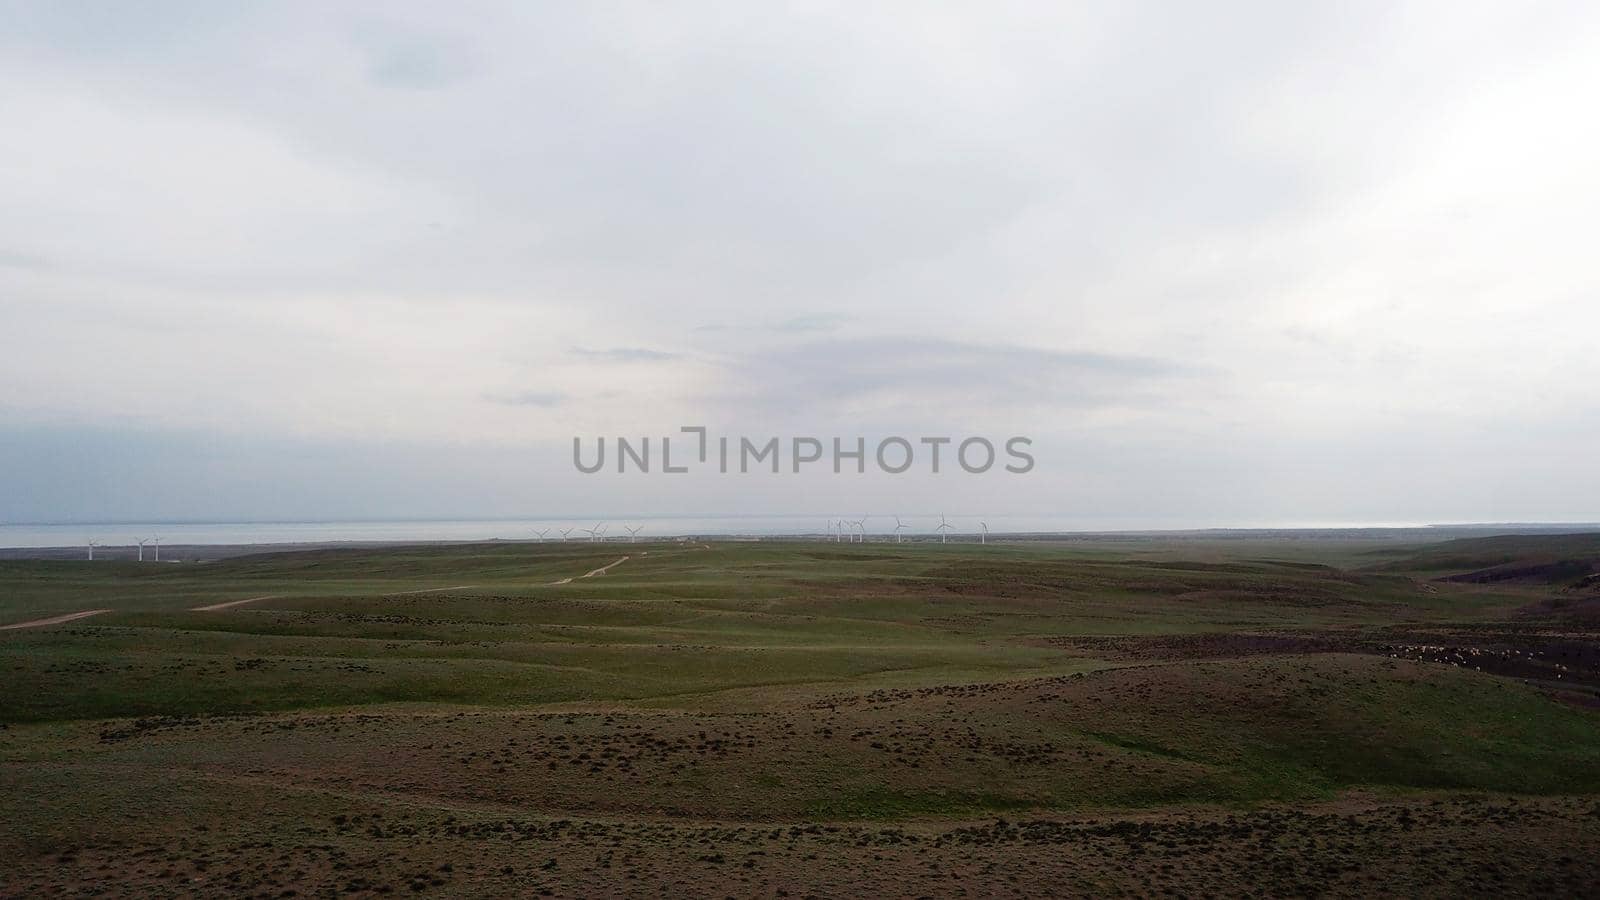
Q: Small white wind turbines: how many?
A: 14